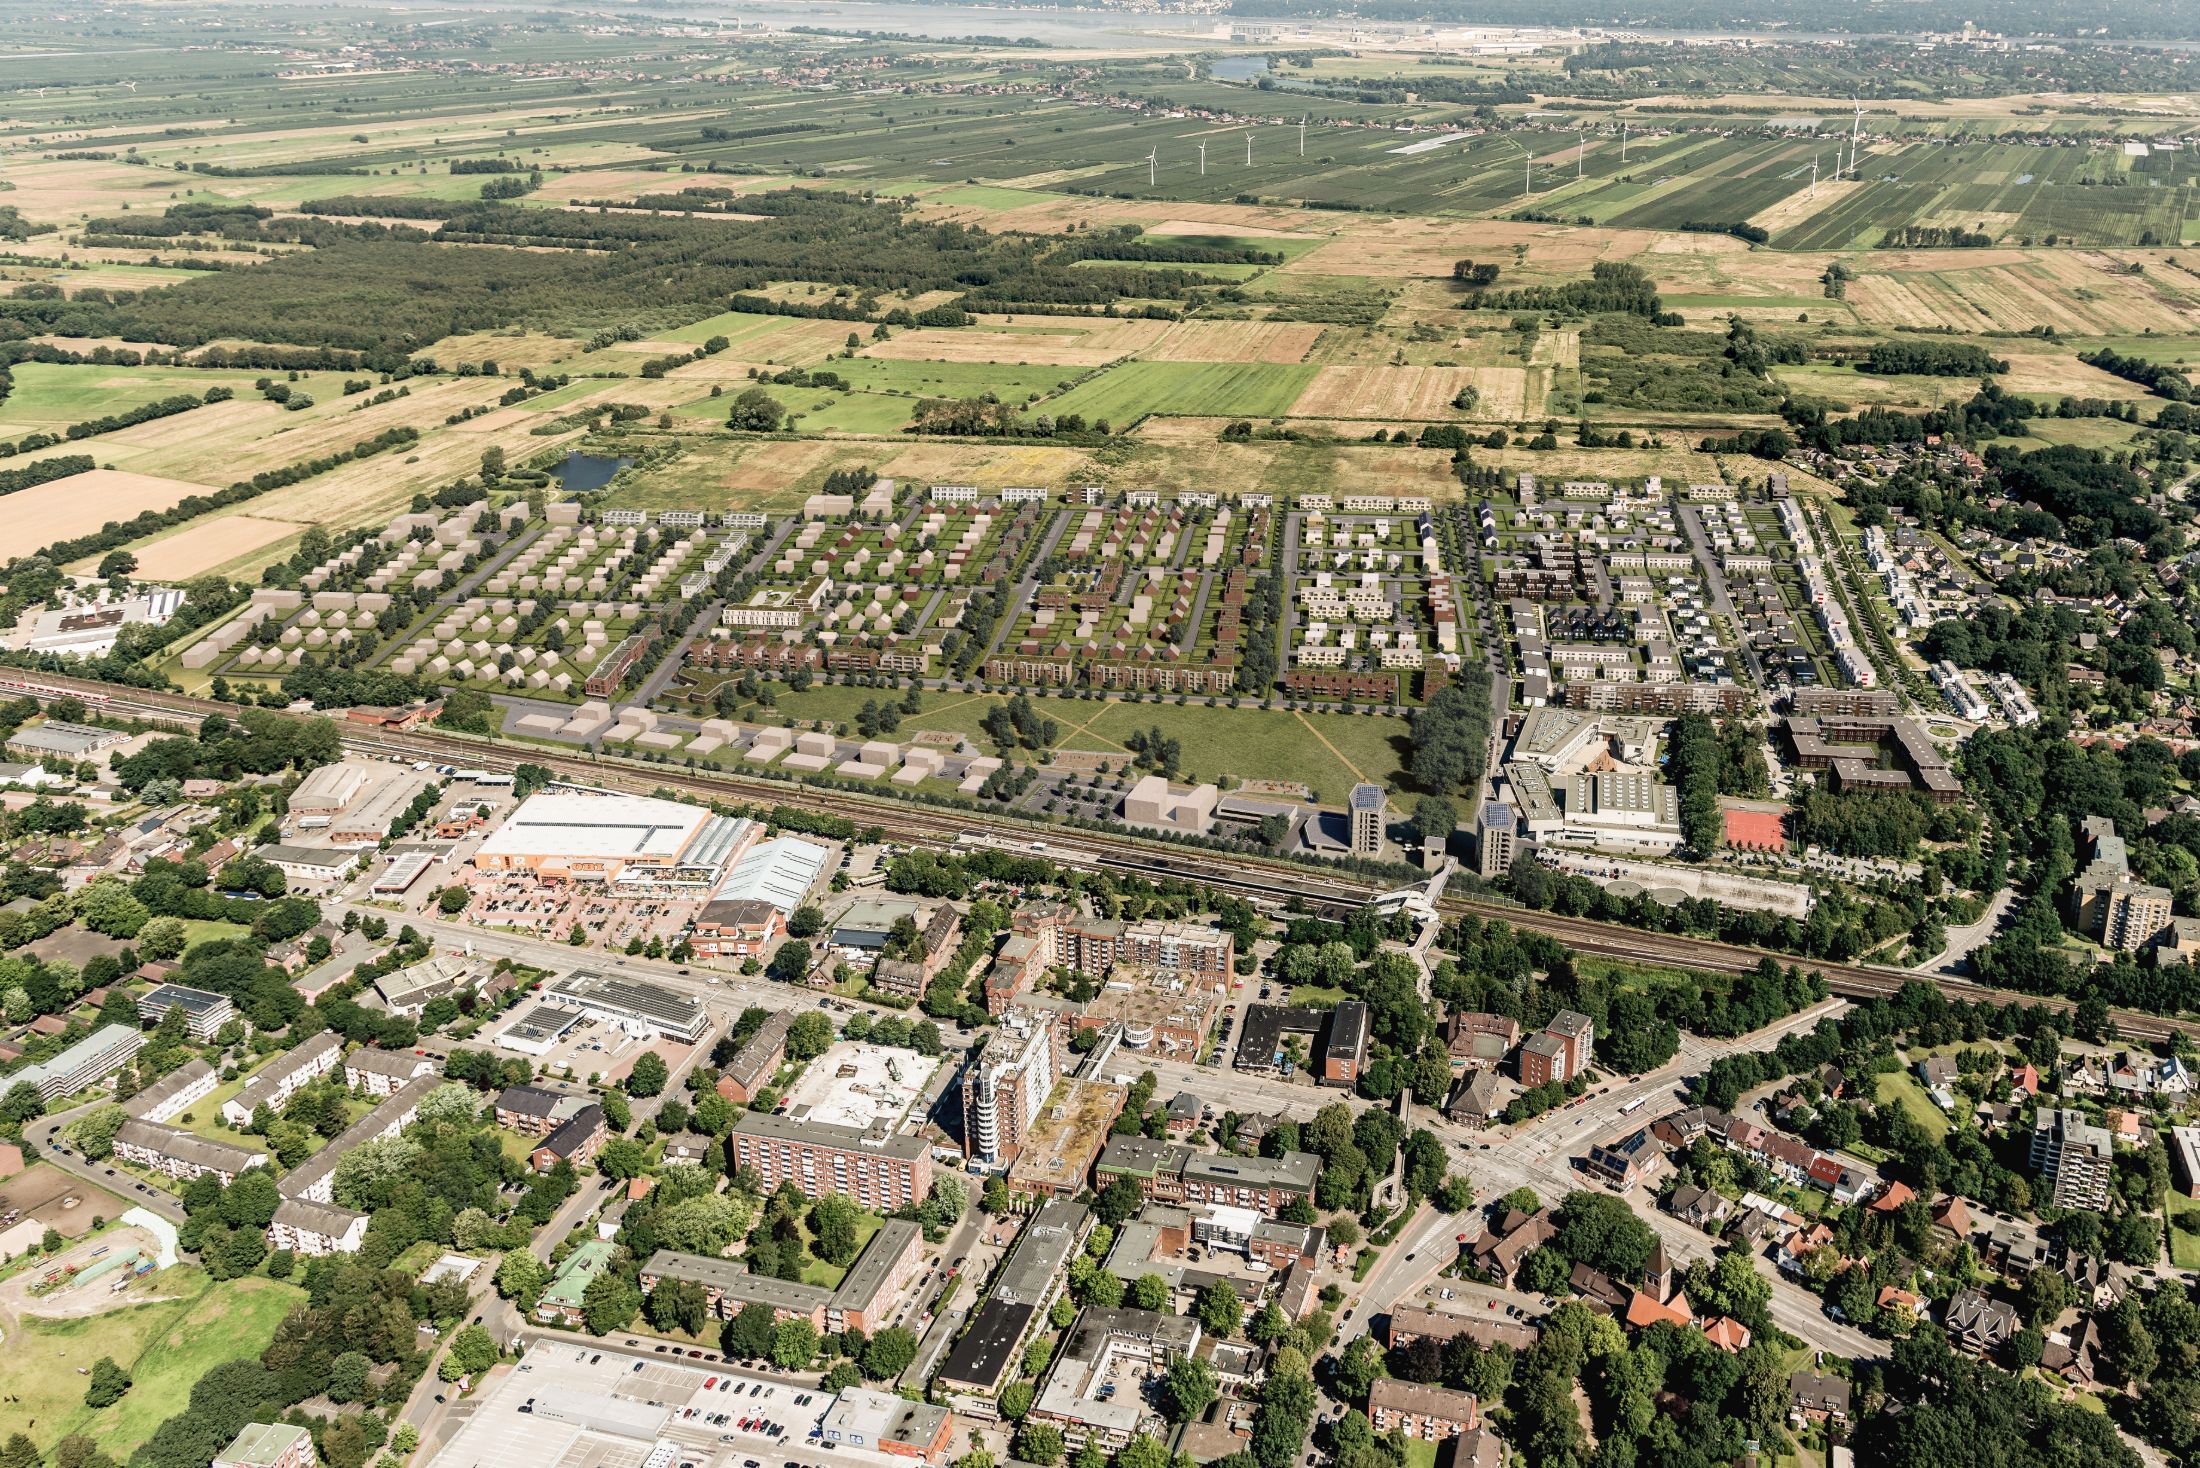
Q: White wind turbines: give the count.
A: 12